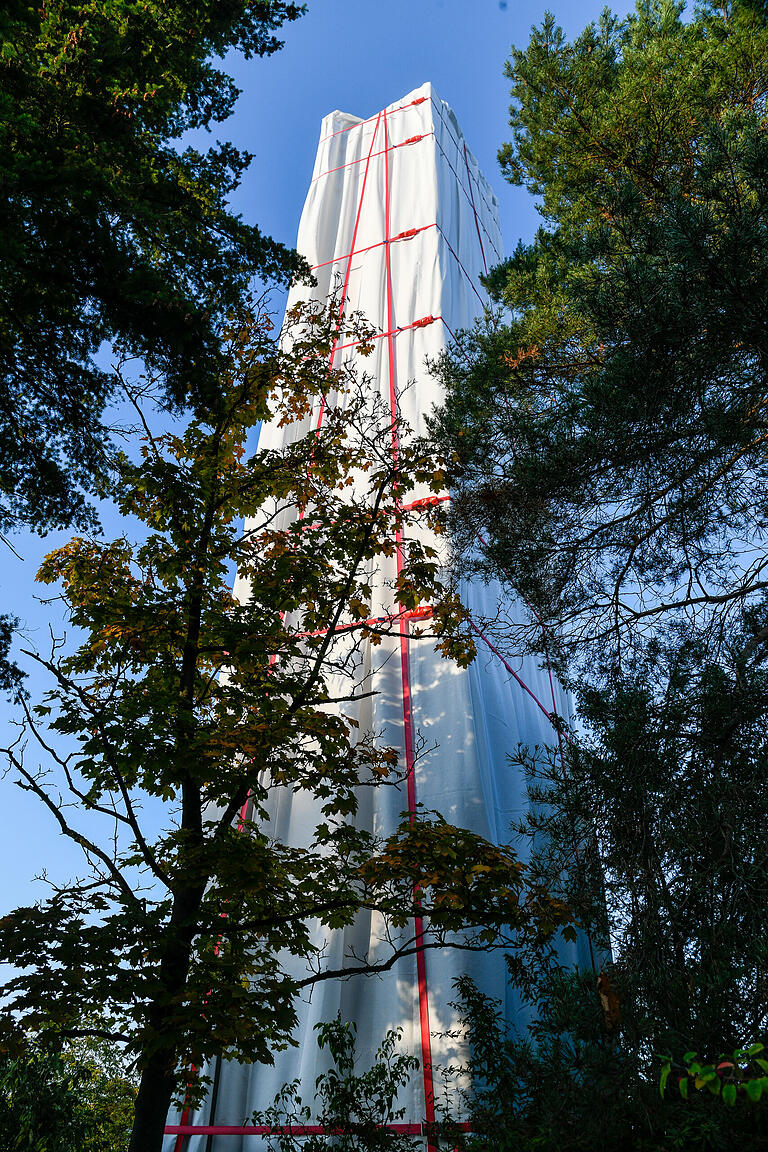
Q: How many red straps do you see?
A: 10